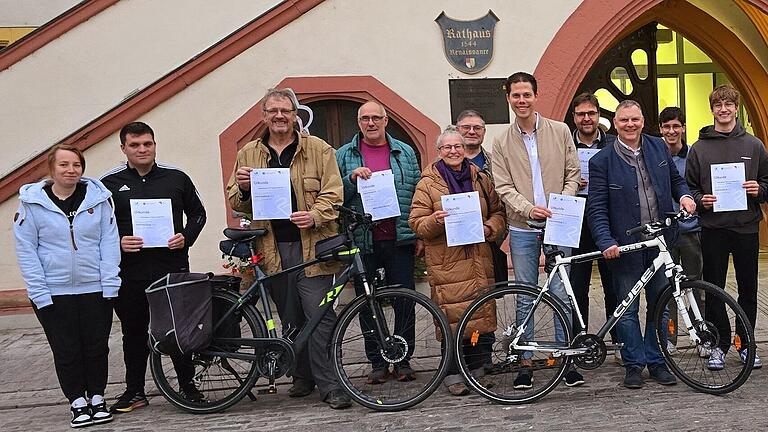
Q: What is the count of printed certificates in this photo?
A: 7